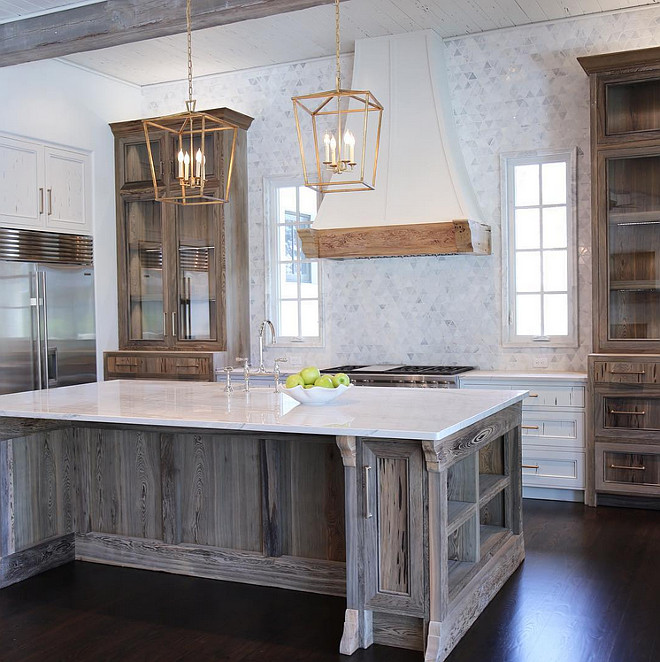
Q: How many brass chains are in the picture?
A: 2